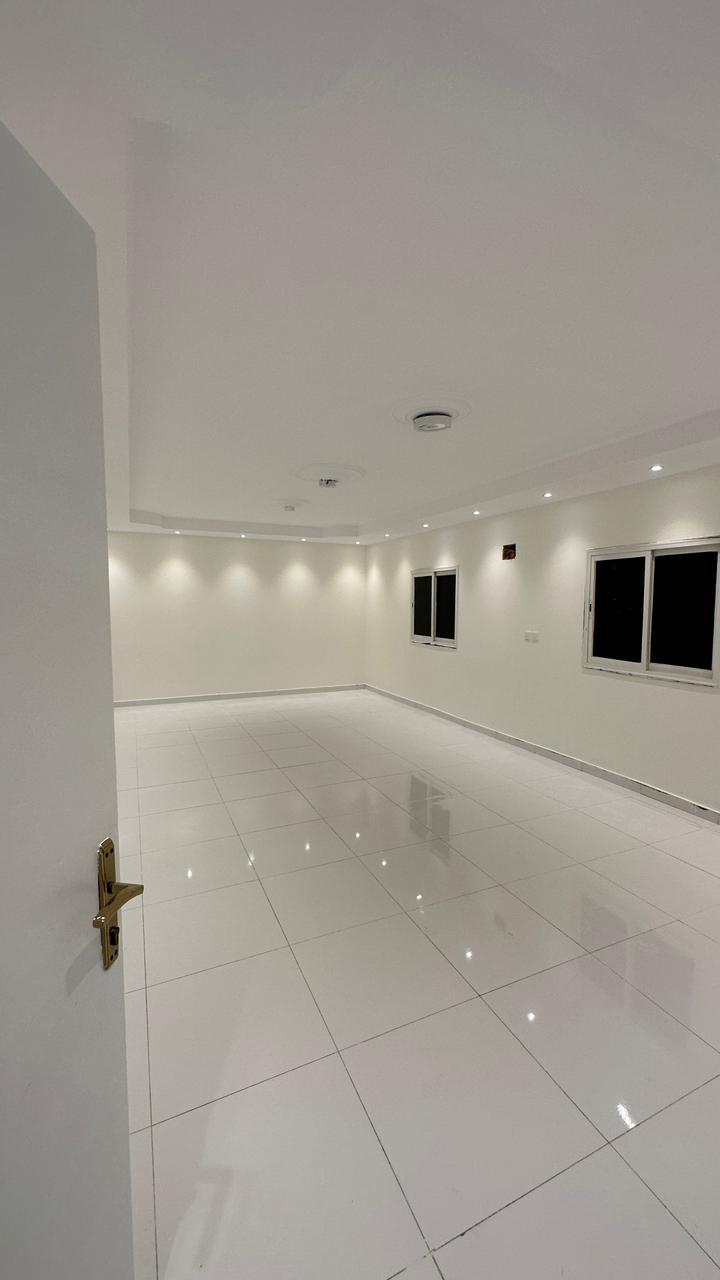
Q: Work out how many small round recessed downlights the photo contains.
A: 9